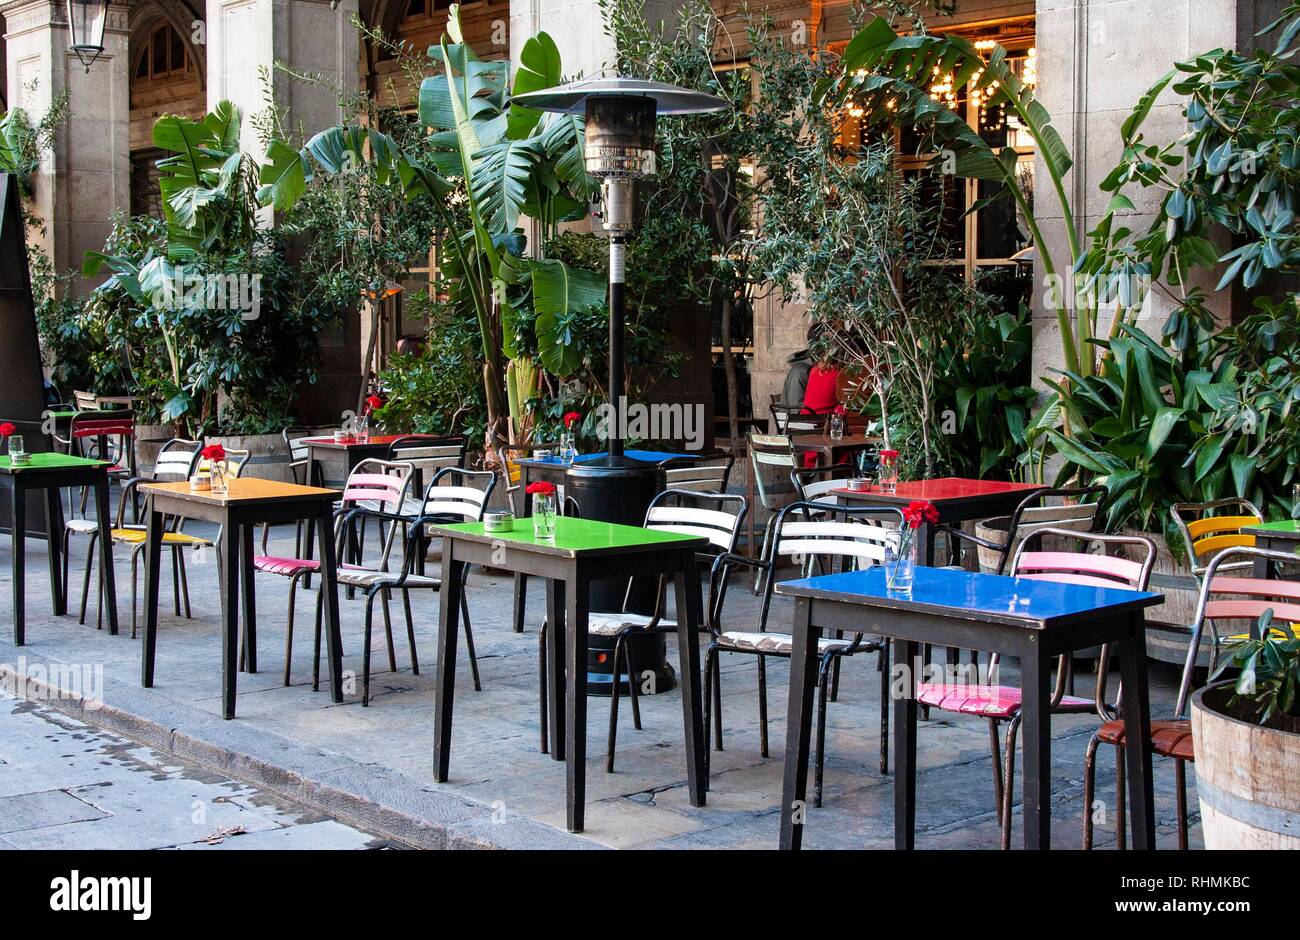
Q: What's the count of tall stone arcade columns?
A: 4